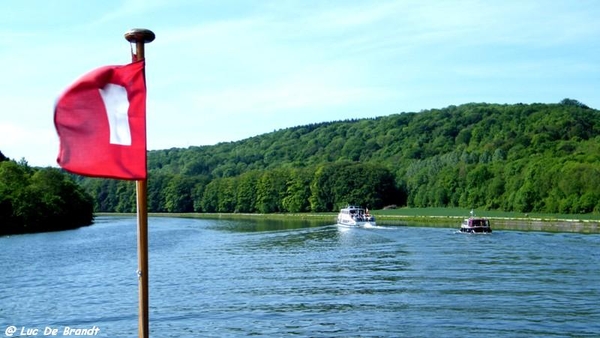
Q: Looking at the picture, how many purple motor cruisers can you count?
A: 1